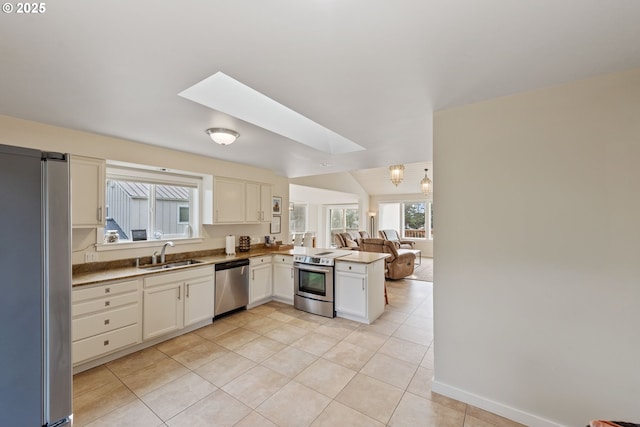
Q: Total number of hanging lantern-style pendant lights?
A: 2